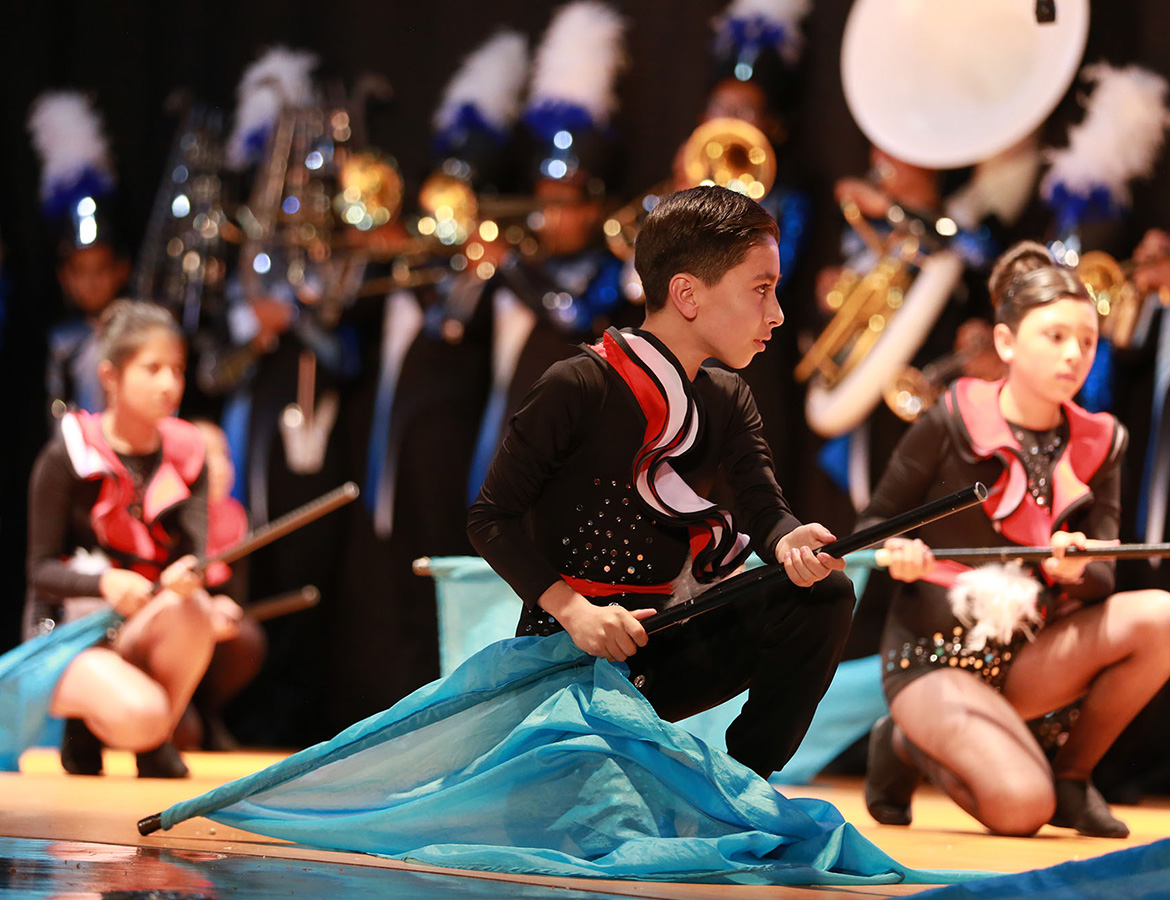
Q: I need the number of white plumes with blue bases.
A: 6